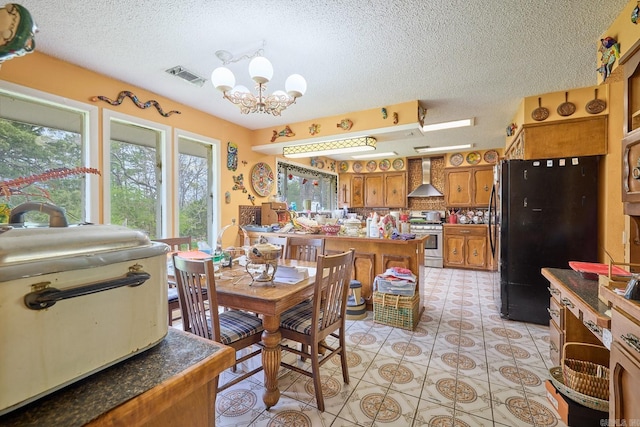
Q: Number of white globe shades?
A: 5